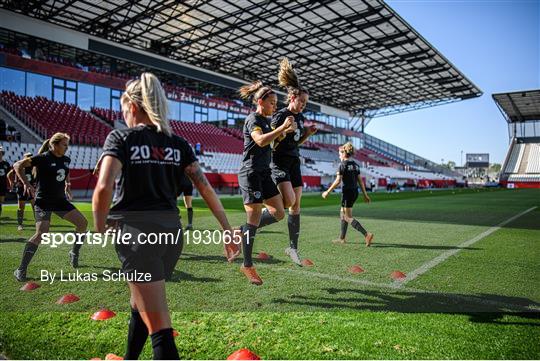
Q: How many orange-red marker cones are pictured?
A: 9